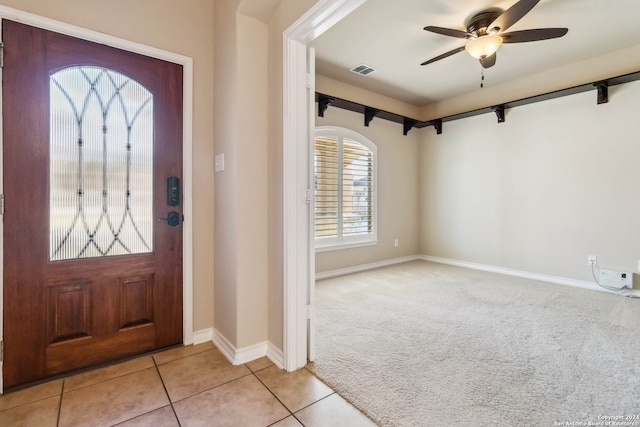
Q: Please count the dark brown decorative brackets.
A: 6